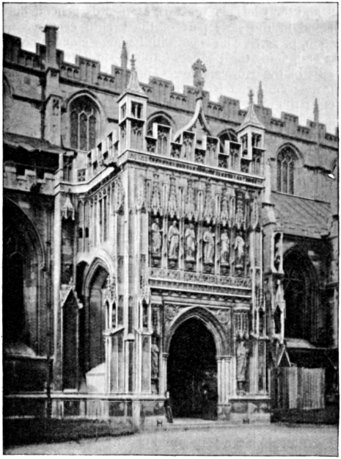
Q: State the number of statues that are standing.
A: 8